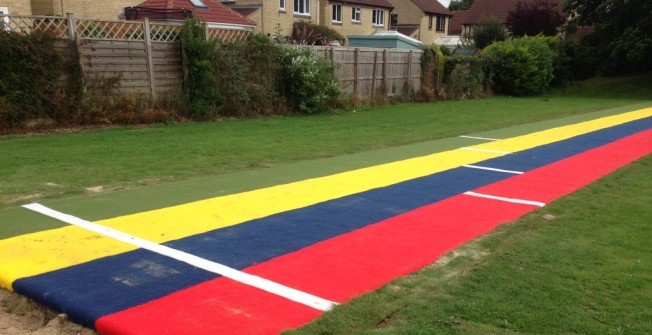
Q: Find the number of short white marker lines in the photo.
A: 4